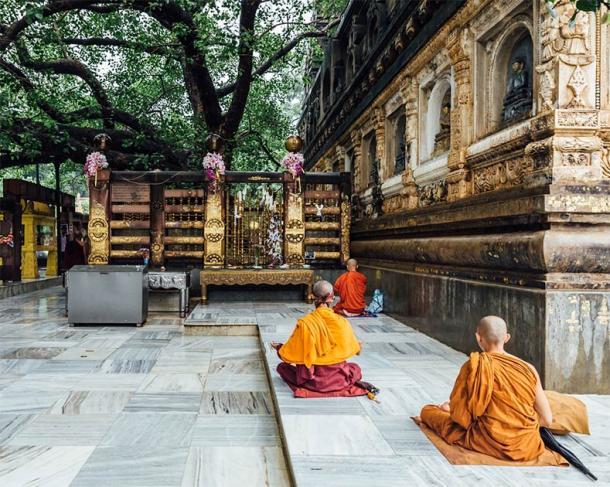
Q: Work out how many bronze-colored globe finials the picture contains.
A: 3